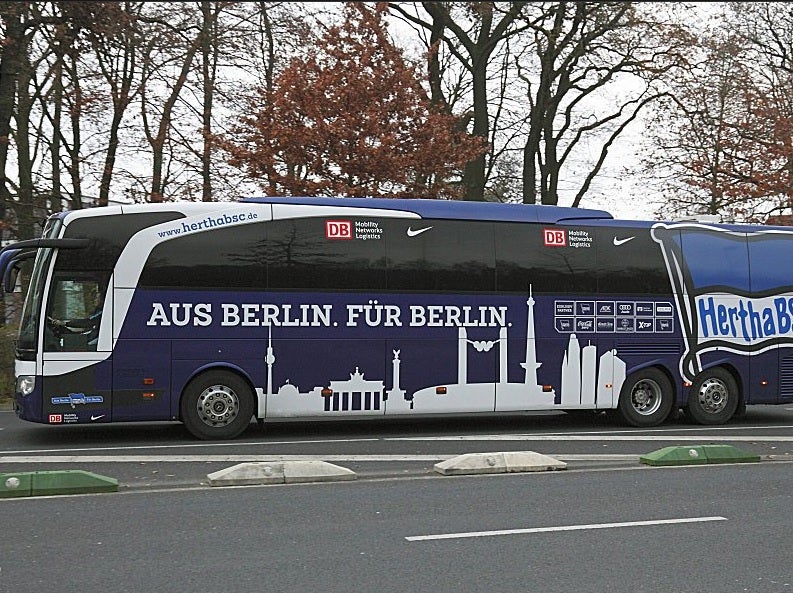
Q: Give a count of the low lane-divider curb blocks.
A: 4